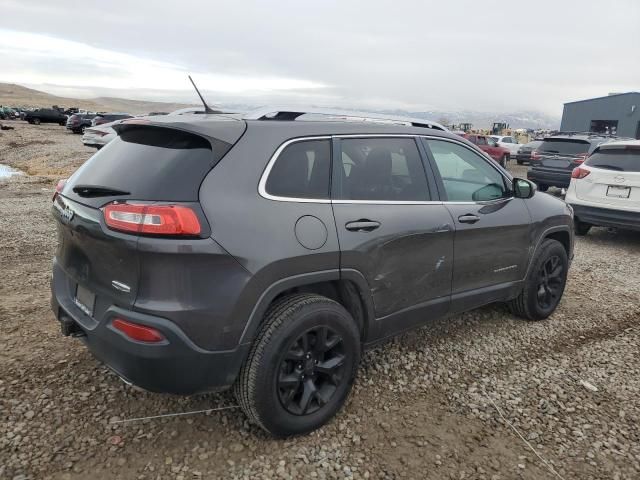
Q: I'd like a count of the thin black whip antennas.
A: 1